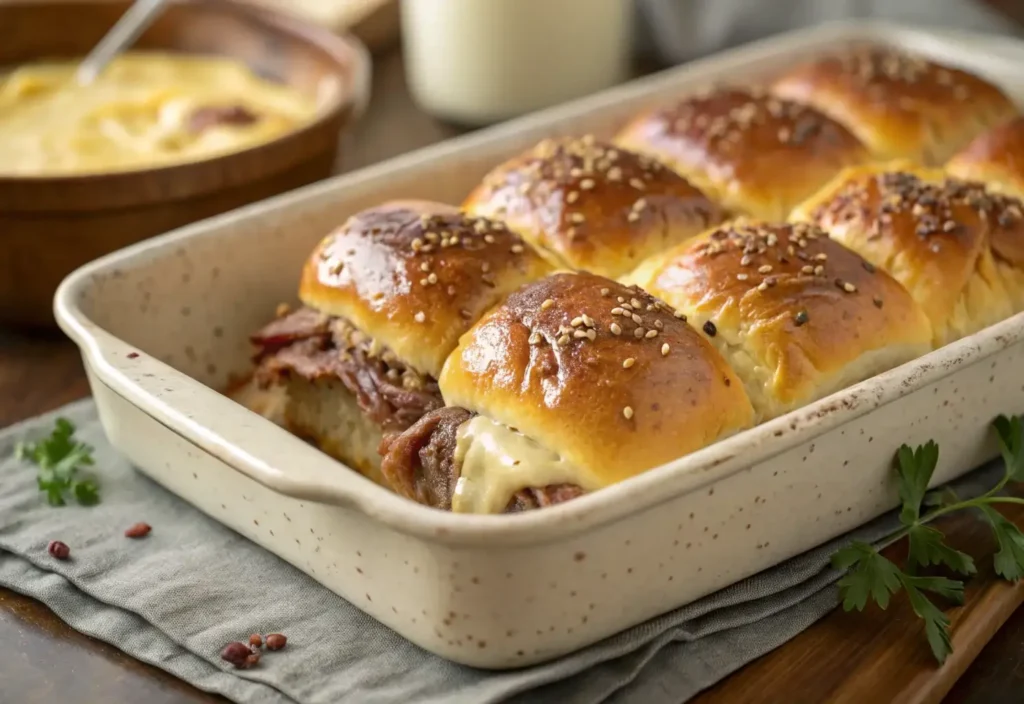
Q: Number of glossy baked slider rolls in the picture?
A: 8